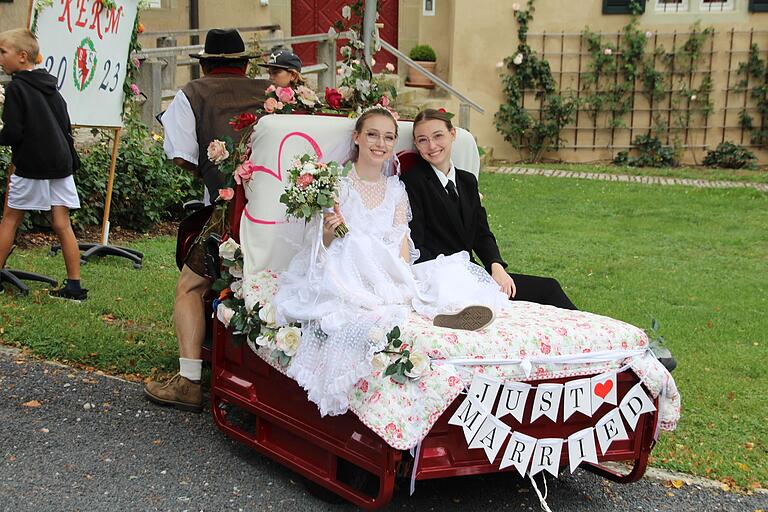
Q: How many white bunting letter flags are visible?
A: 11